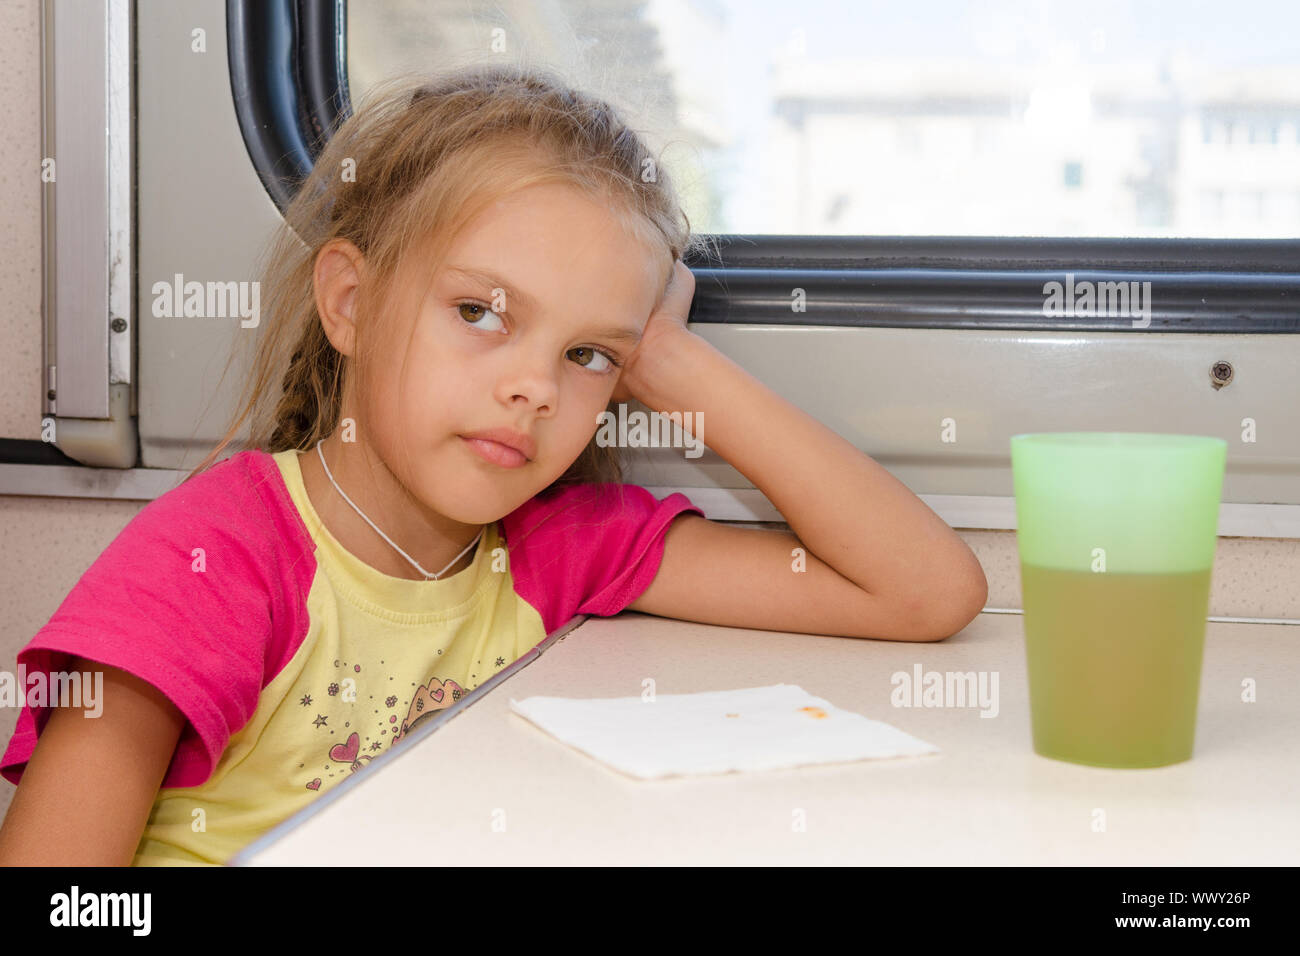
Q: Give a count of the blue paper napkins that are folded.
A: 0